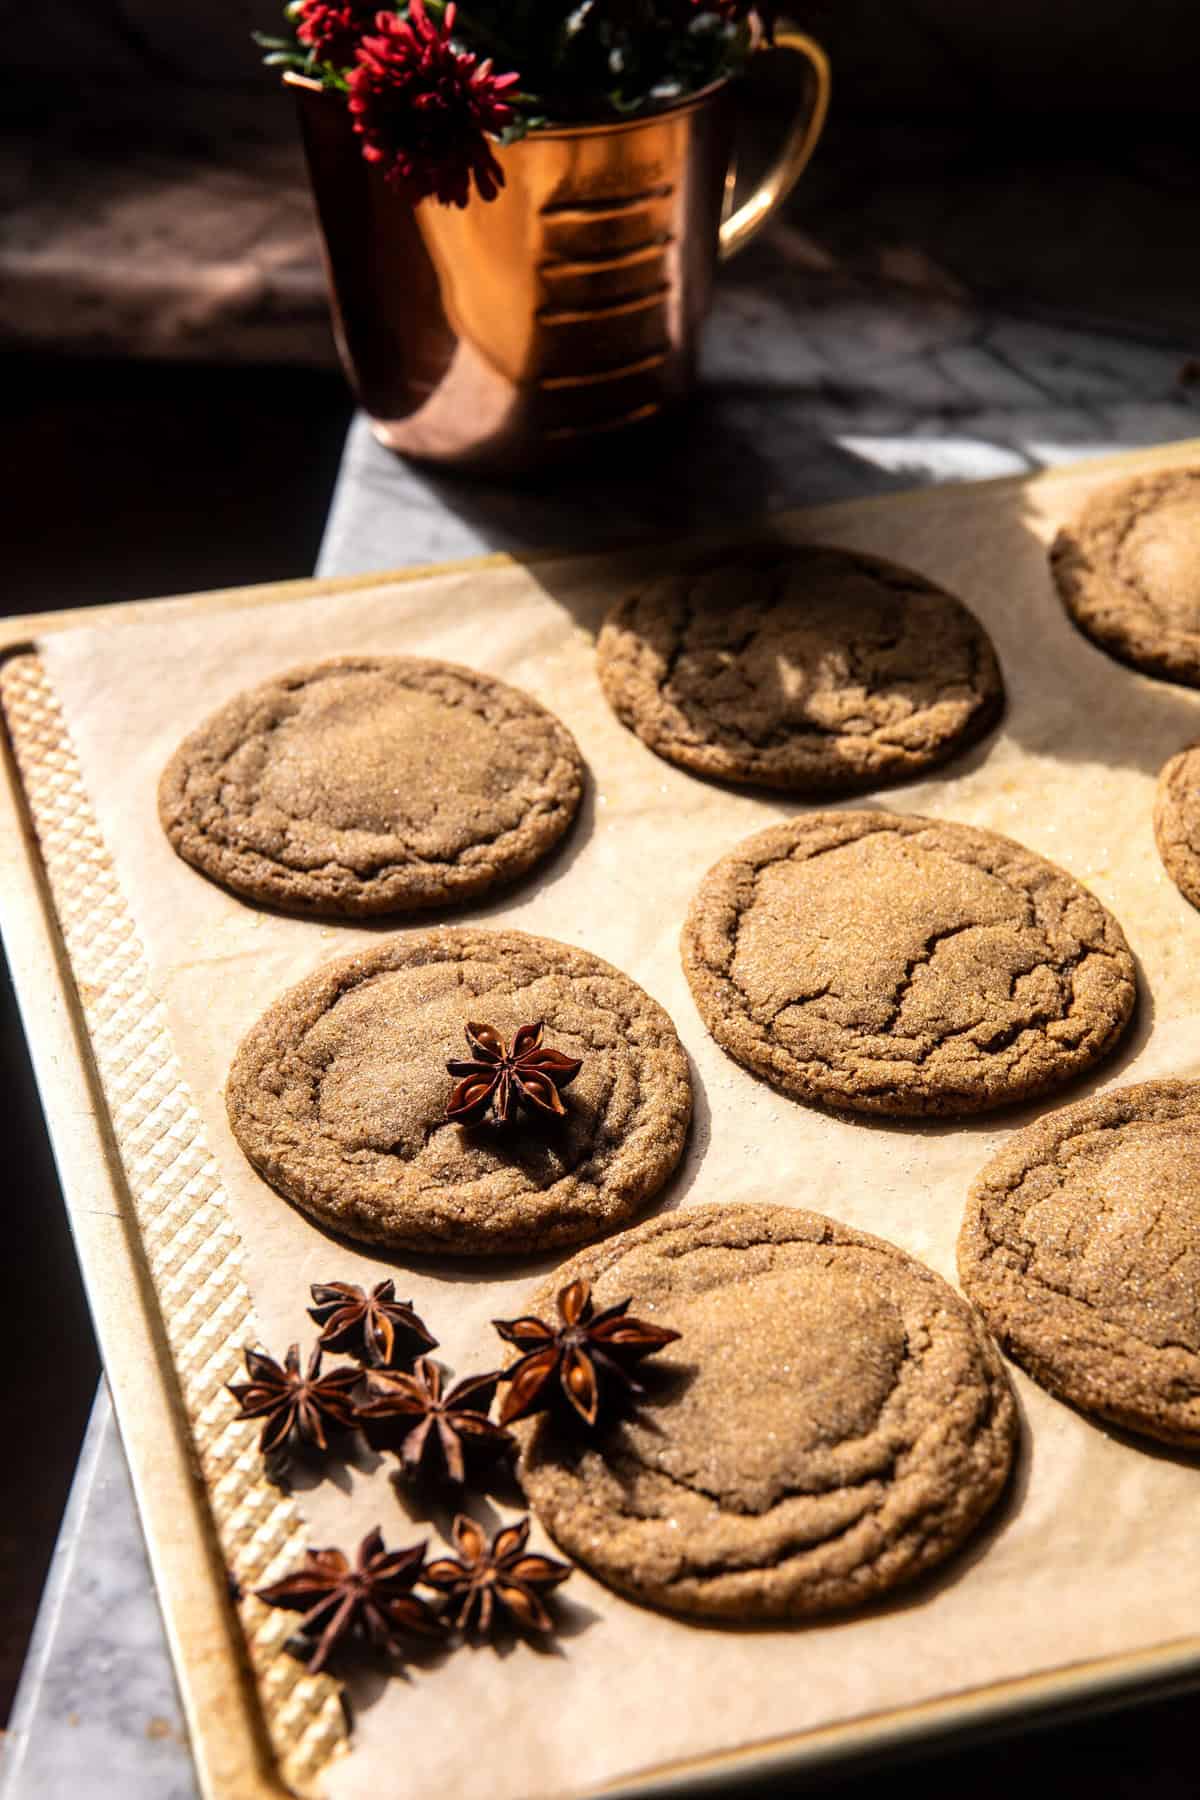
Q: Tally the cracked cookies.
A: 8